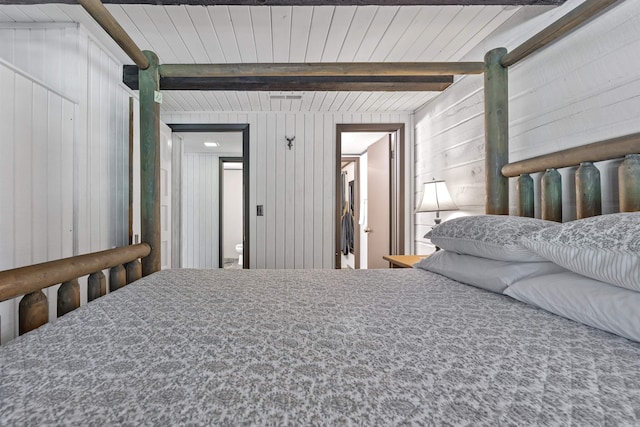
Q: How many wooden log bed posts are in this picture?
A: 2